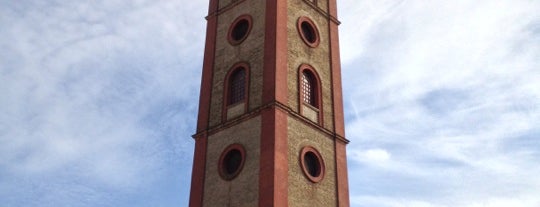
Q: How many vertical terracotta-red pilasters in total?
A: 3